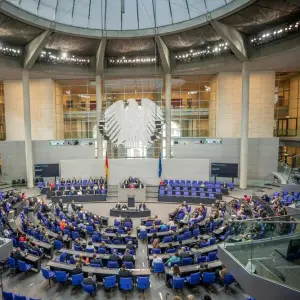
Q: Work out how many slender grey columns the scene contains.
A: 4